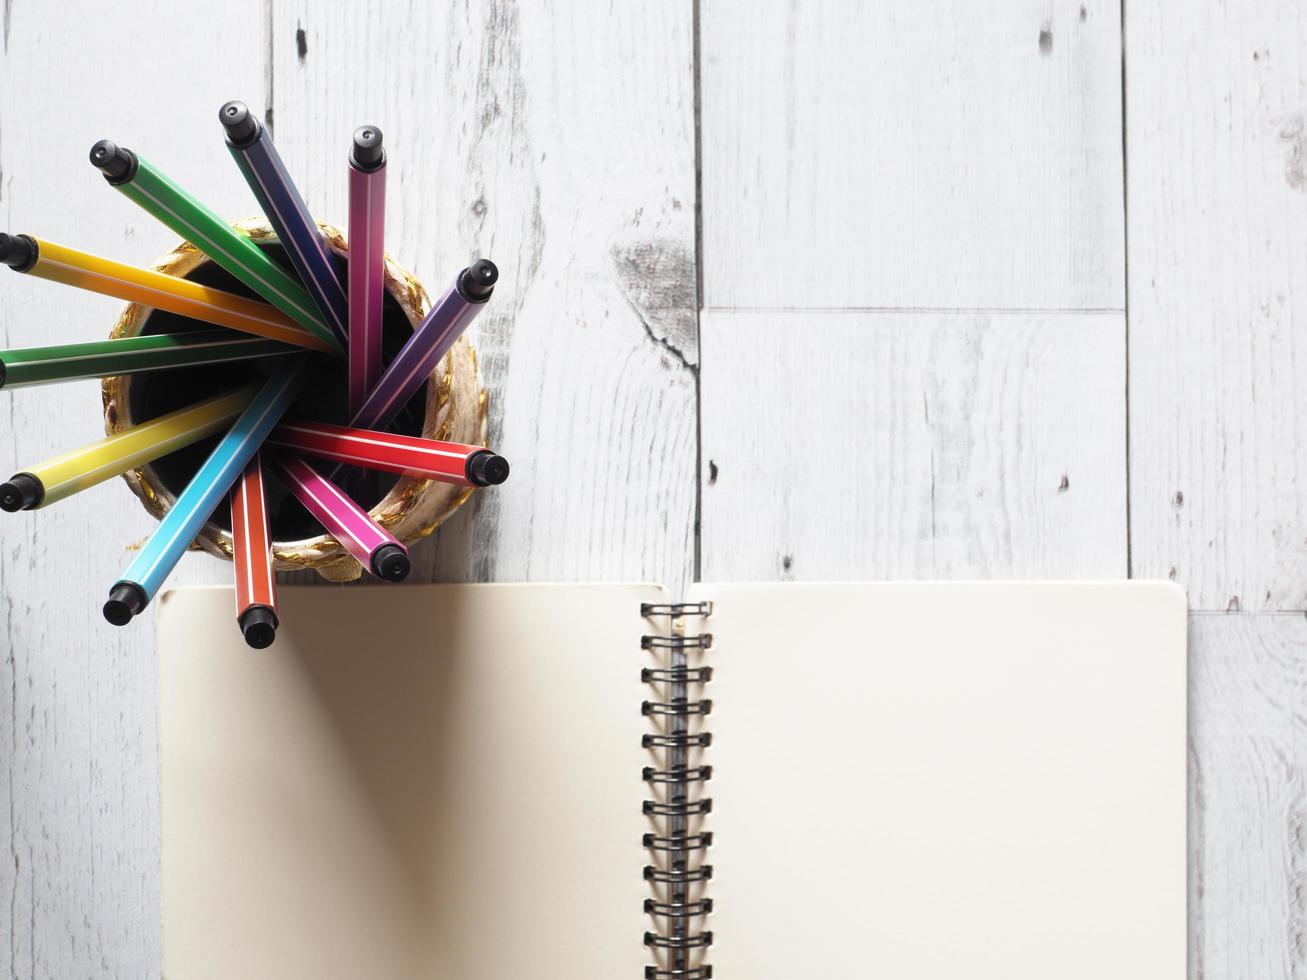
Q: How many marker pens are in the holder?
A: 11